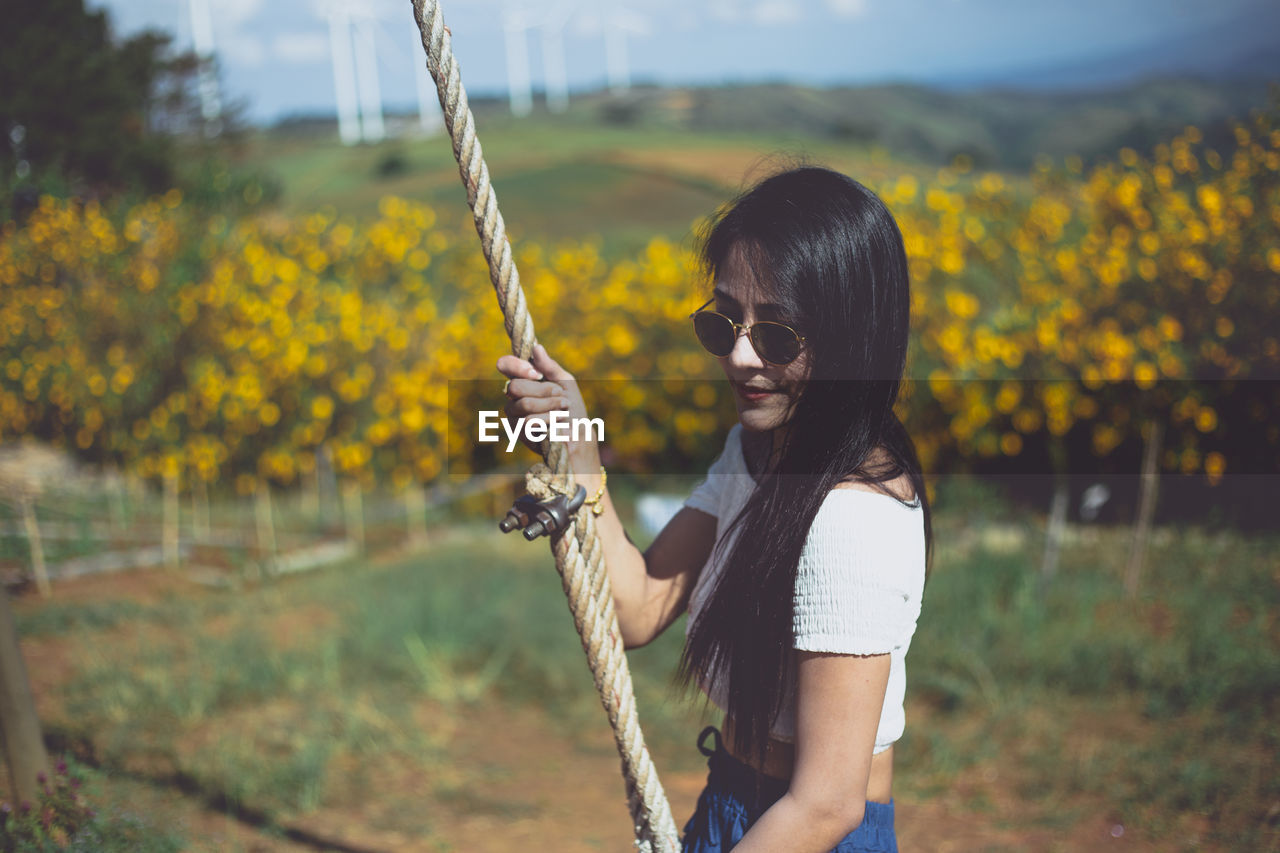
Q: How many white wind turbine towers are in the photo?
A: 7